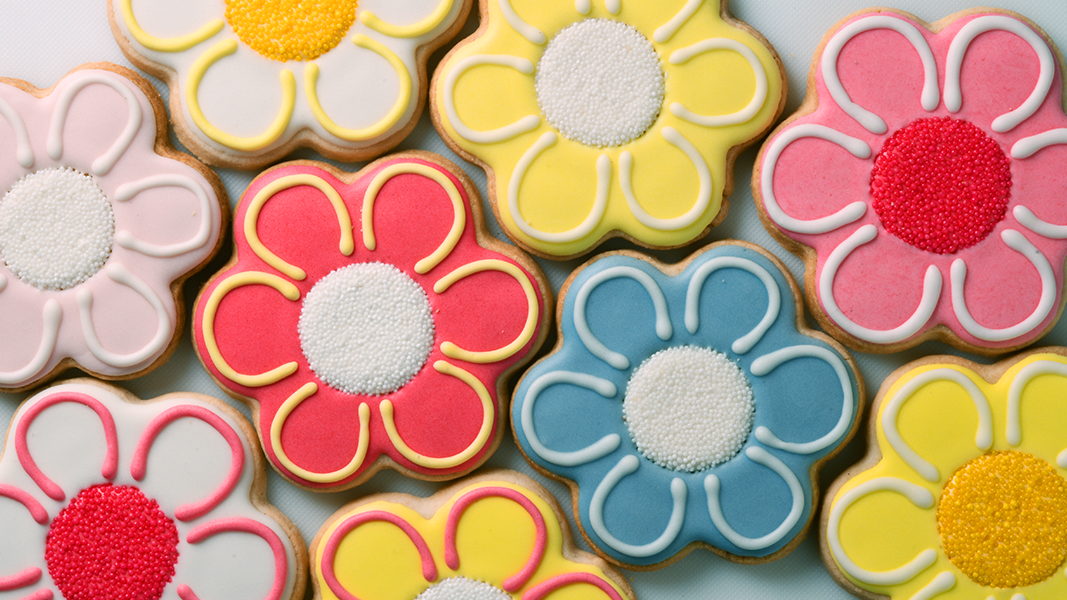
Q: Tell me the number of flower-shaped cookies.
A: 9